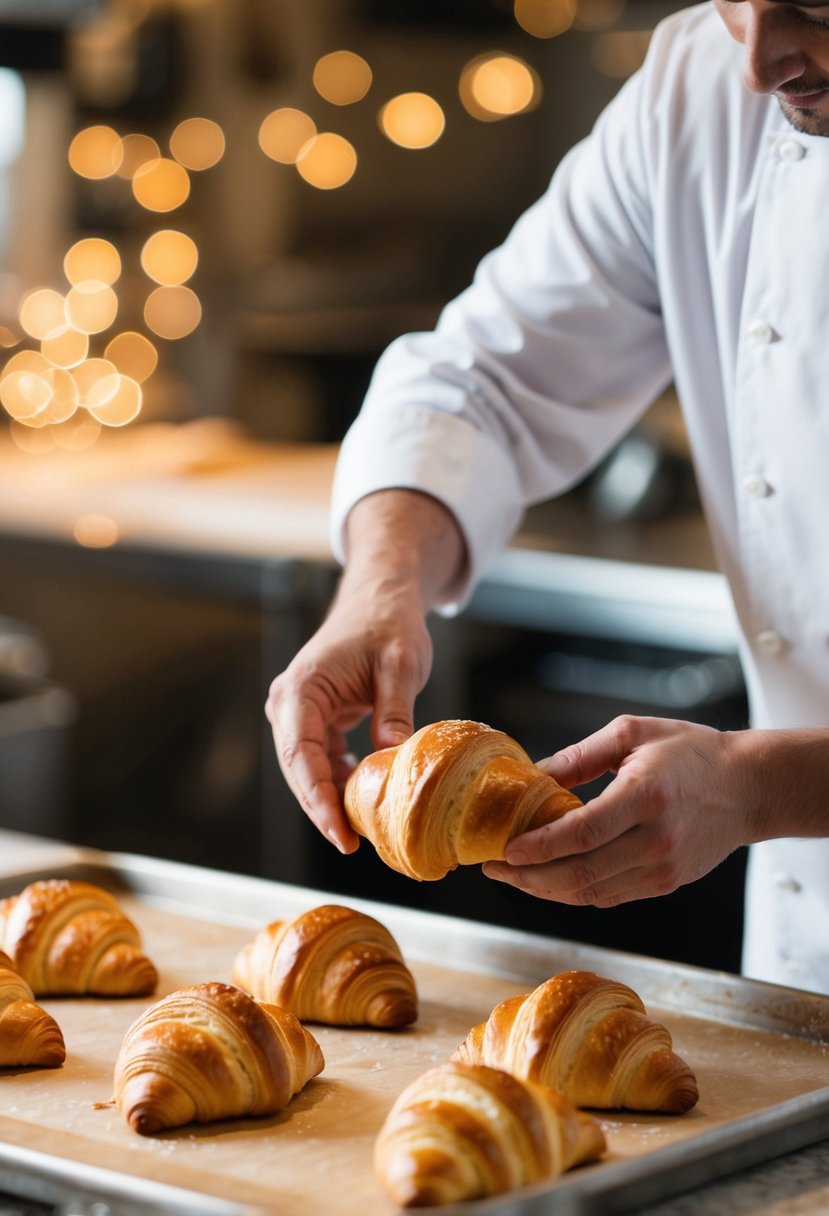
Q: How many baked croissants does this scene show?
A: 7